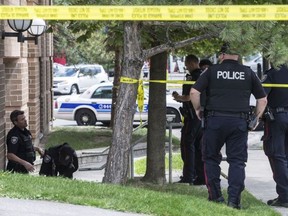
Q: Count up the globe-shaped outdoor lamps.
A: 2